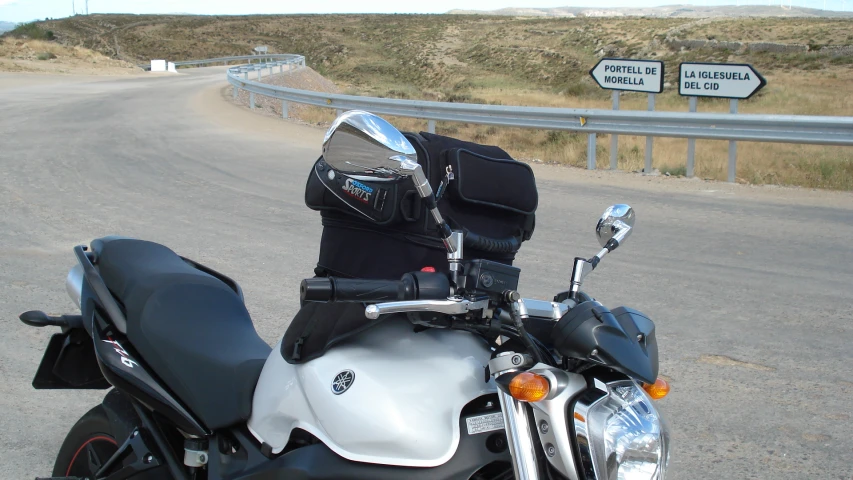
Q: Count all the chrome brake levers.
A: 1